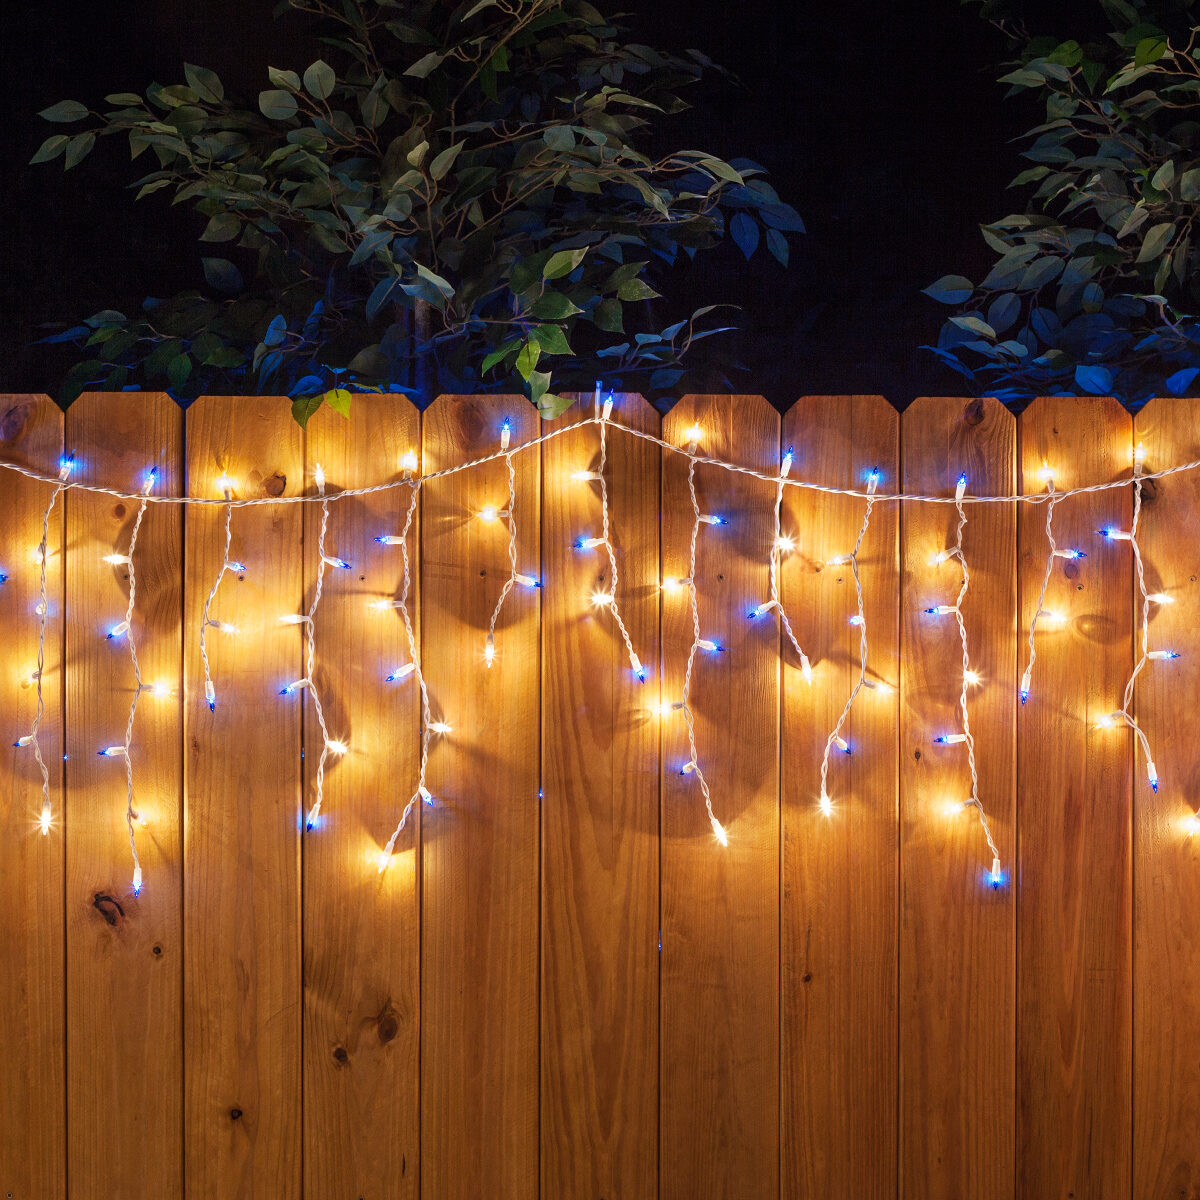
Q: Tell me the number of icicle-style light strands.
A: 13